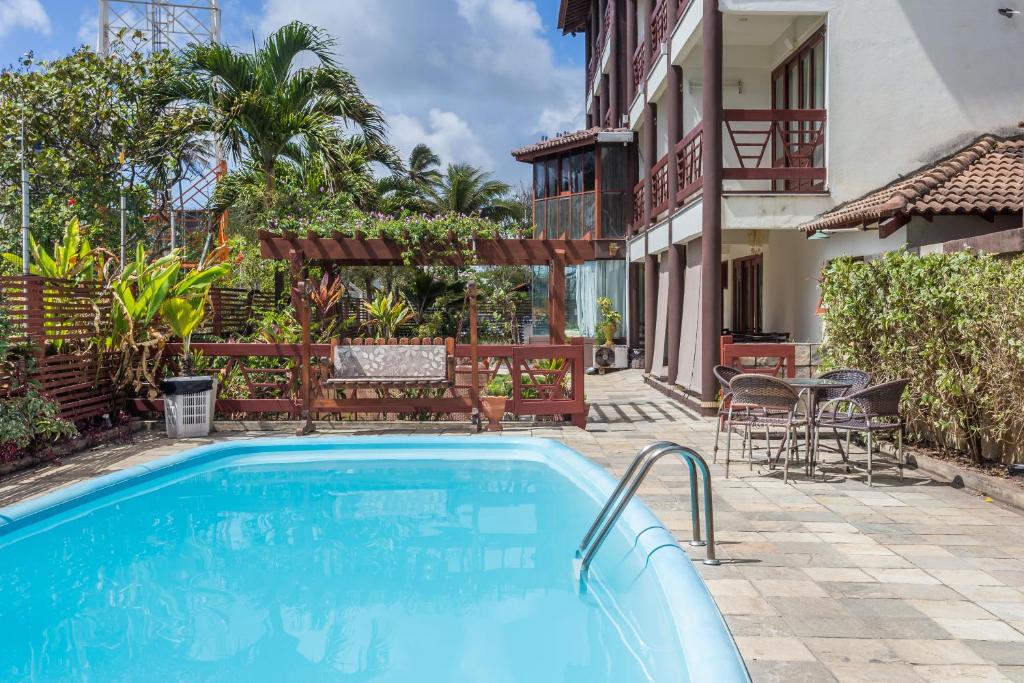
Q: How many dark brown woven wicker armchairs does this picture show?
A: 4